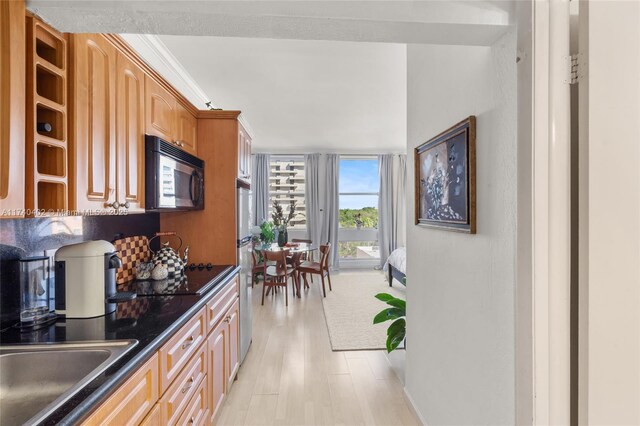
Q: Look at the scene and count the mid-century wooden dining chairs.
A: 4